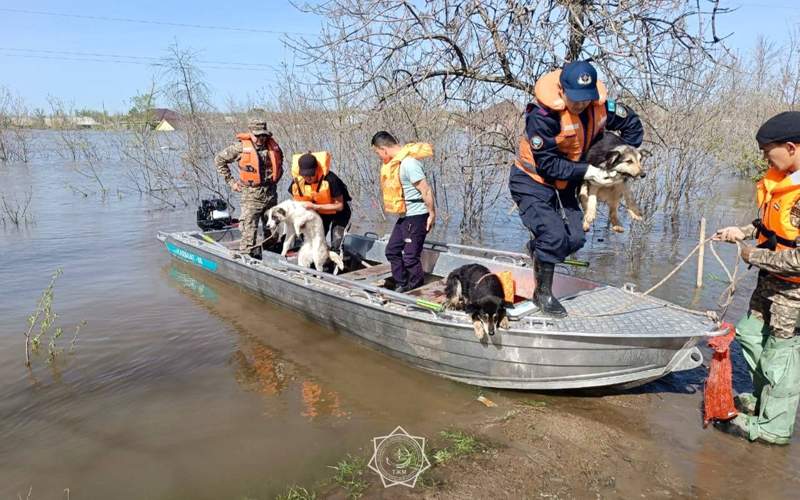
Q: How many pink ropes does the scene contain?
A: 0